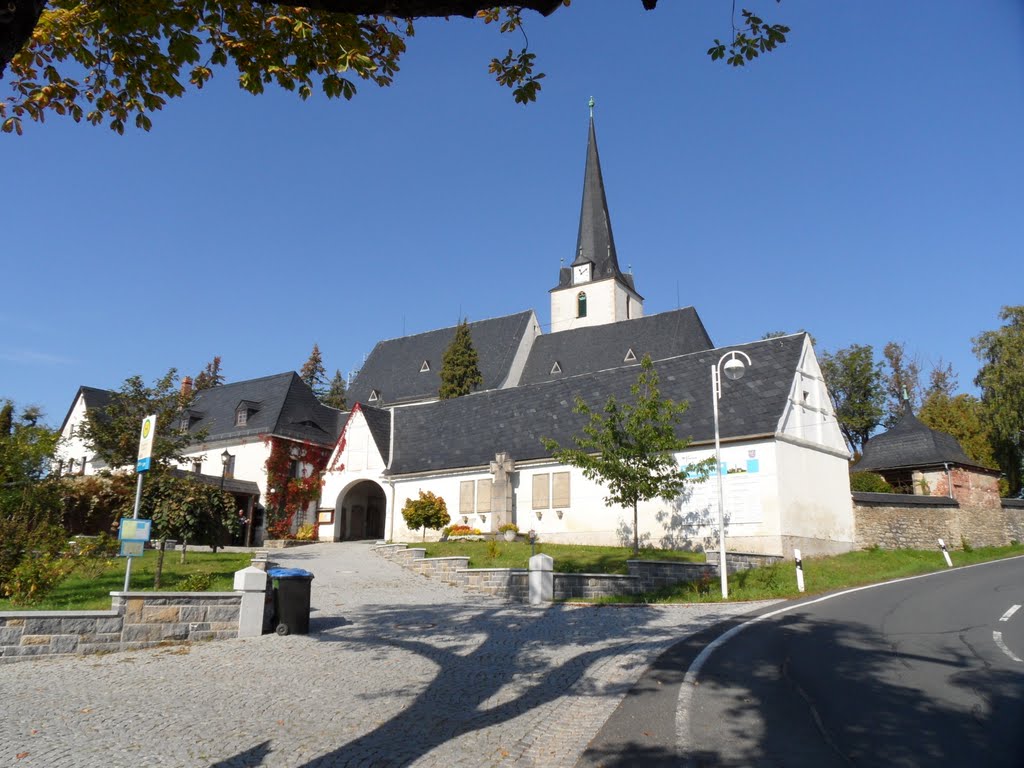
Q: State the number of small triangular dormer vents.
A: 4